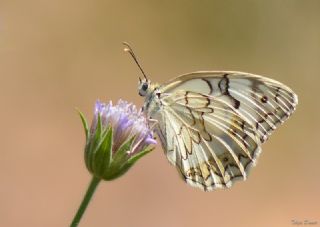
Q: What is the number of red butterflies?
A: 0